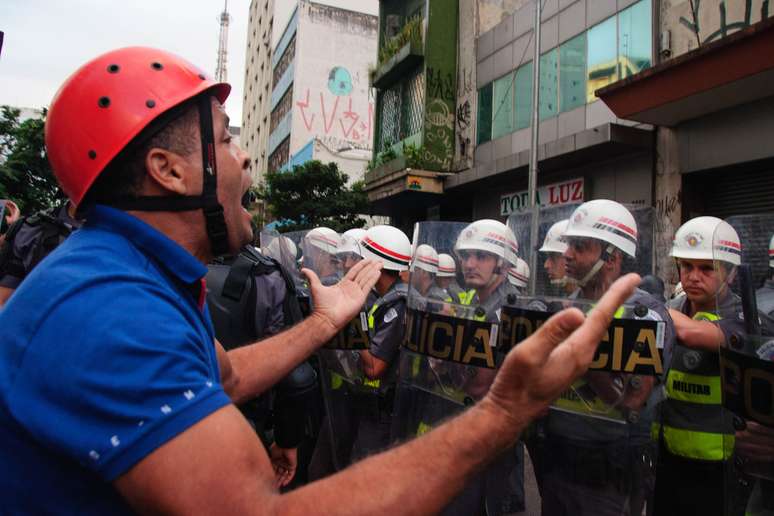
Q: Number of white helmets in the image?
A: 12